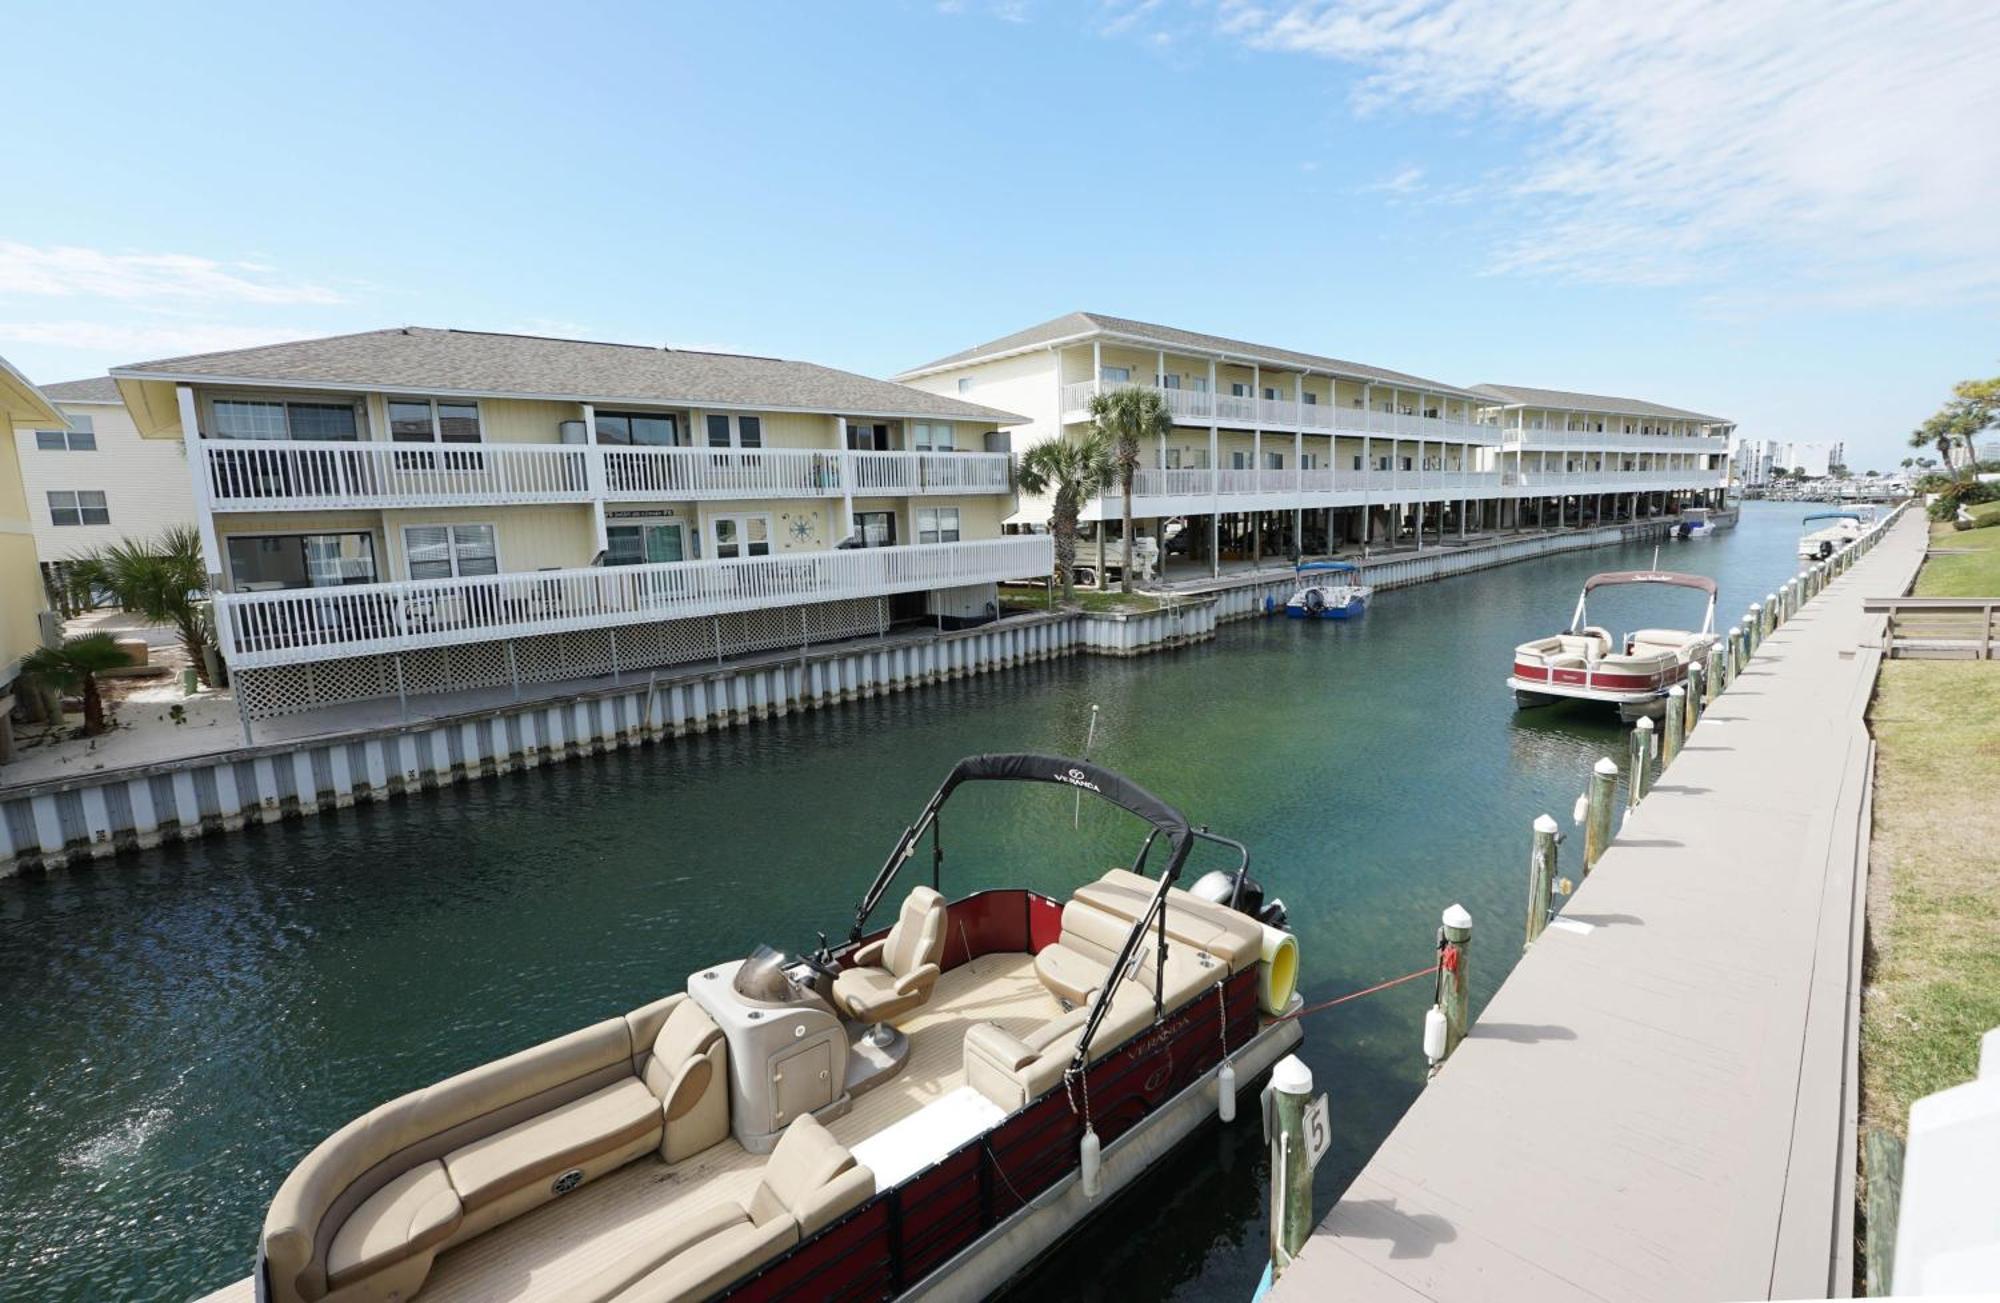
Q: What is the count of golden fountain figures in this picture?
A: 0